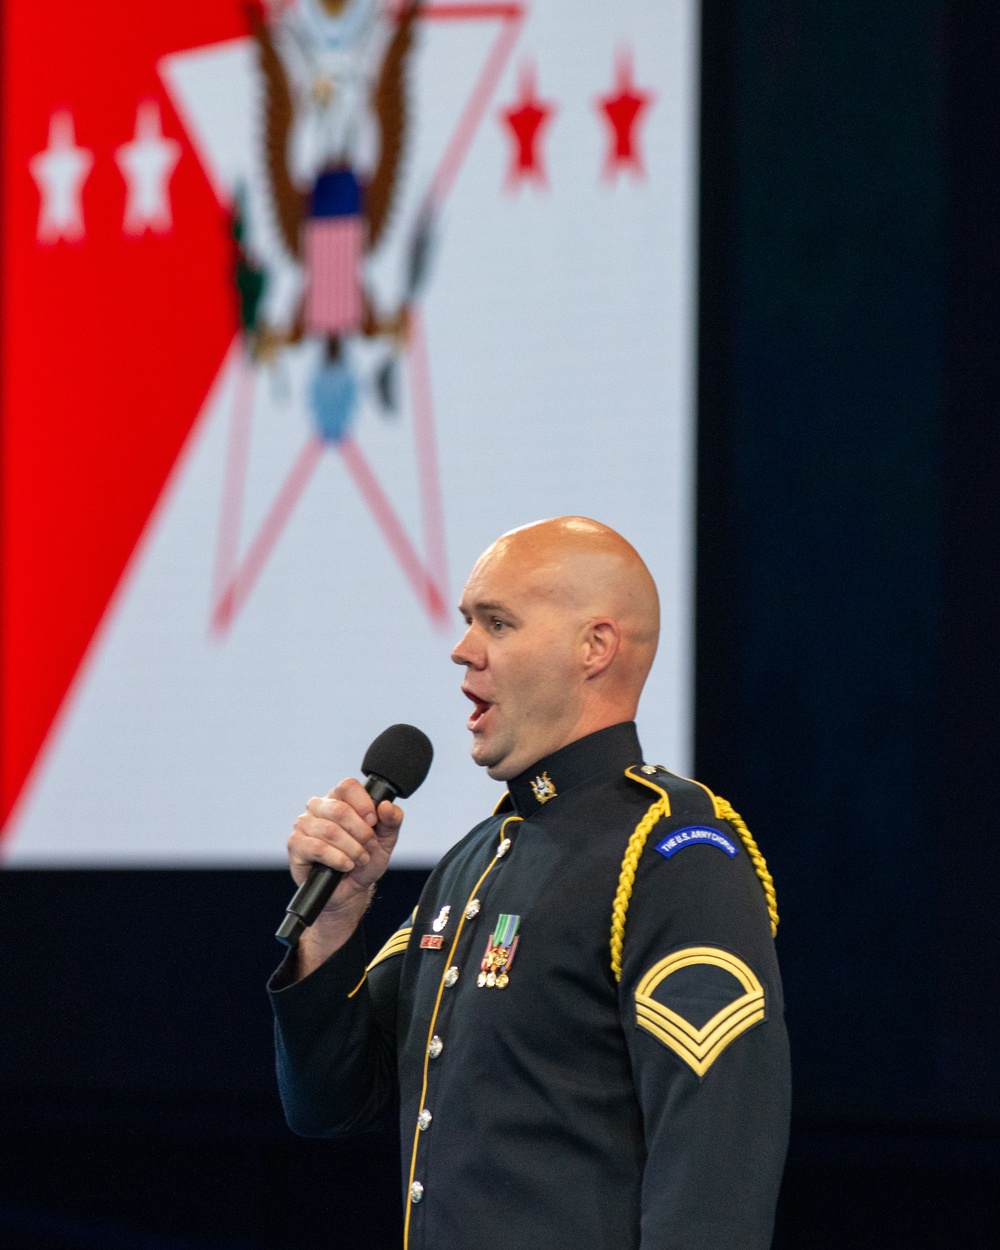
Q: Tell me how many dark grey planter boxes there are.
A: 0